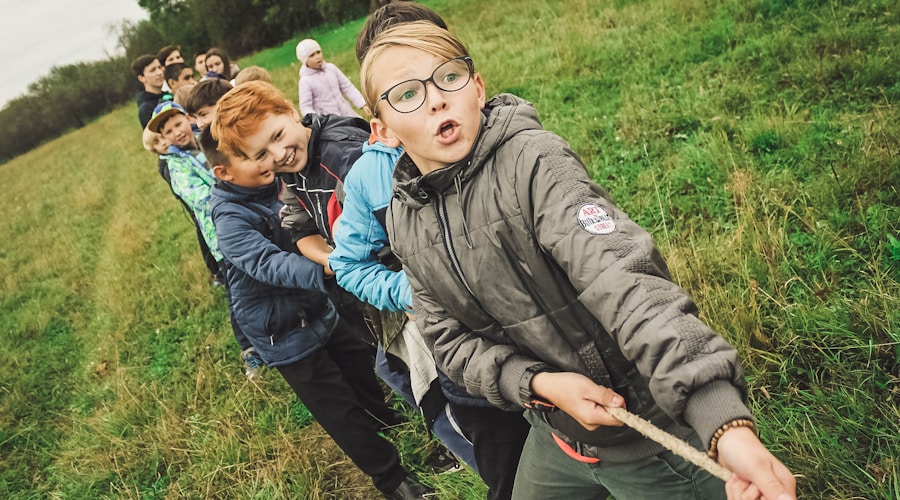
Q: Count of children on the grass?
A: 15